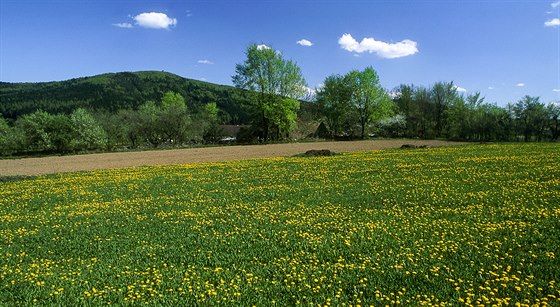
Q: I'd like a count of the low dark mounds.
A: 2